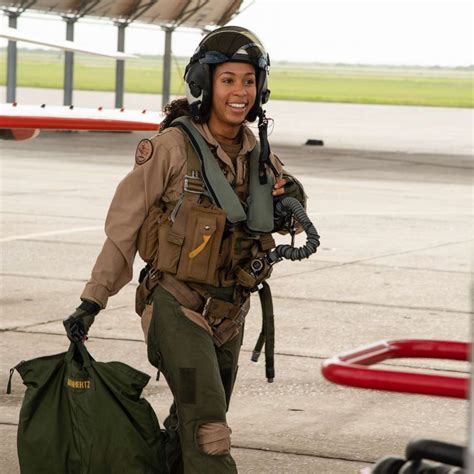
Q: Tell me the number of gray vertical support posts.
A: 4